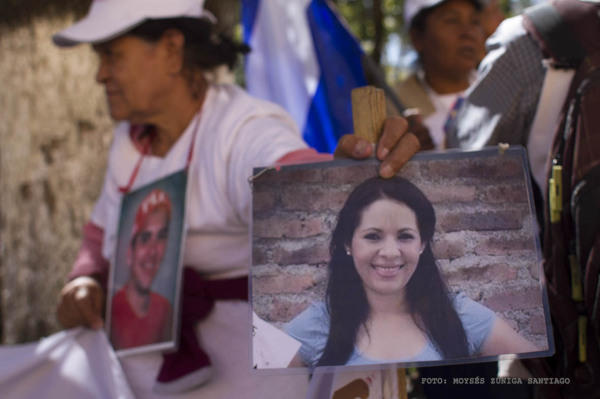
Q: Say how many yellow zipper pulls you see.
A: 4